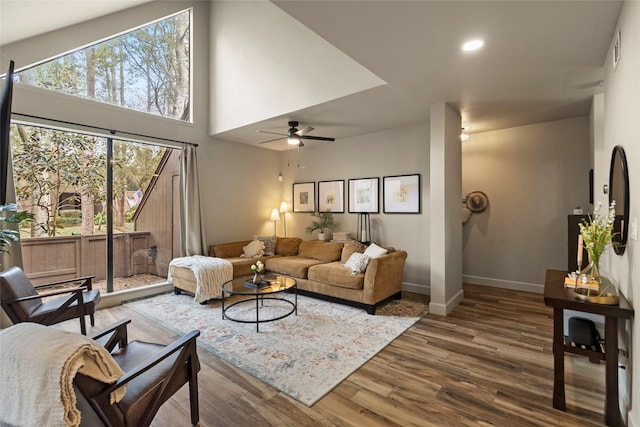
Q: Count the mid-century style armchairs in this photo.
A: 2